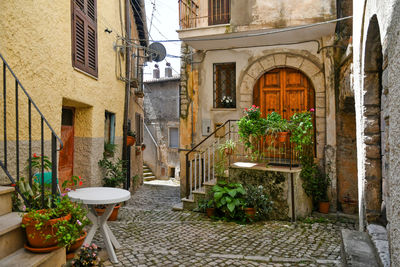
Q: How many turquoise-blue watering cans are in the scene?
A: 0